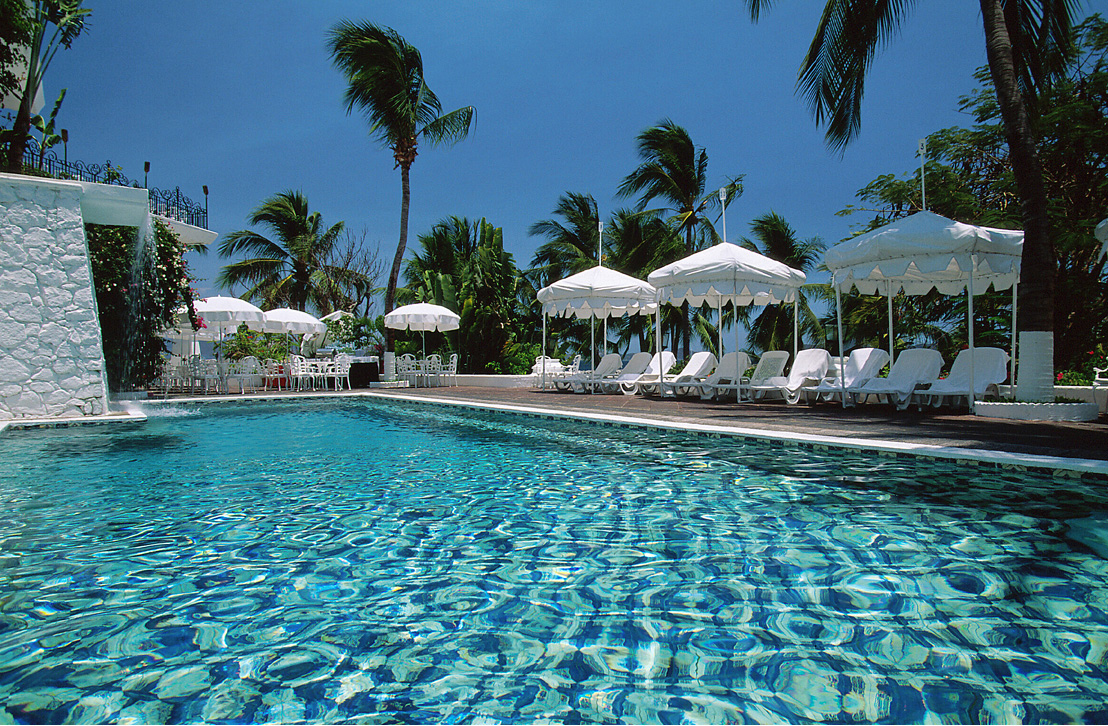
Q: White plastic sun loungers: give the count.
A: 10